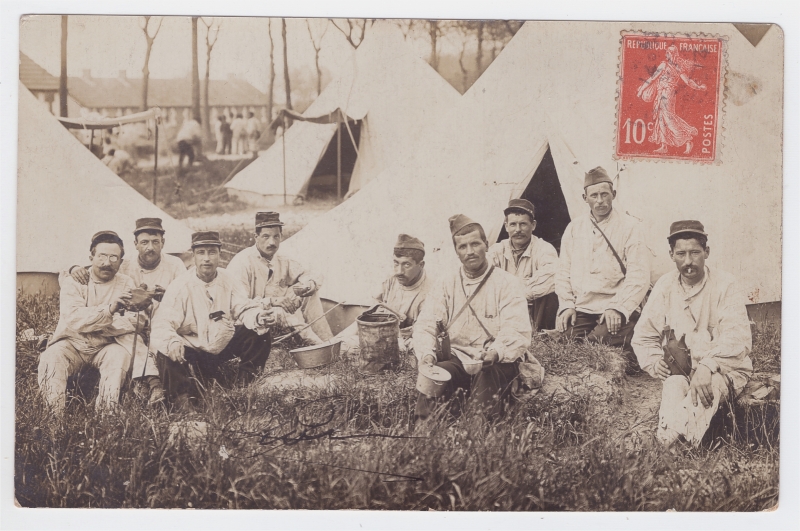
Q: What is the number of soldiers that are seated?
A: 9